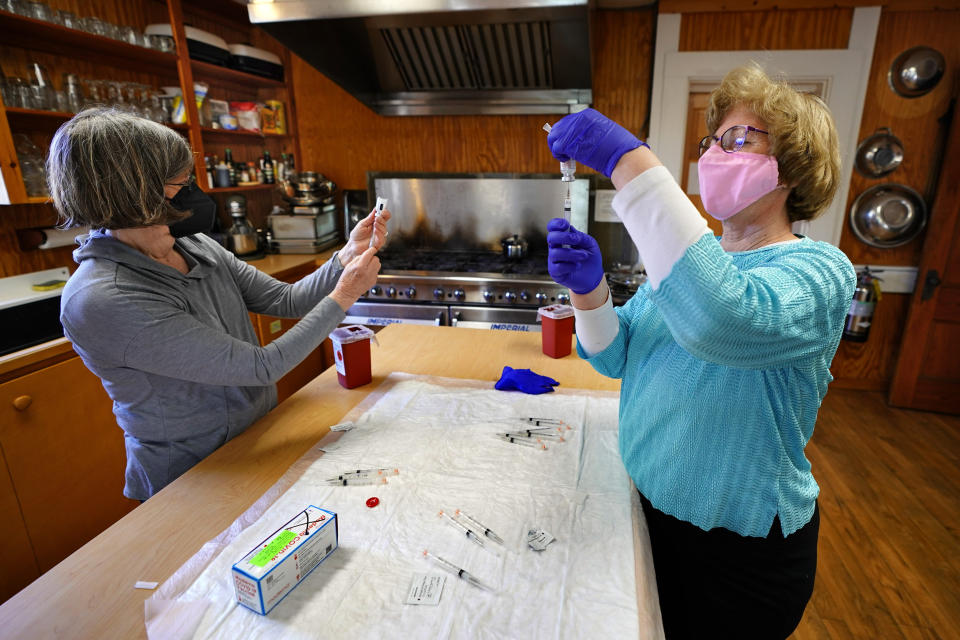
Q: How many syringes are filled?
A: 12